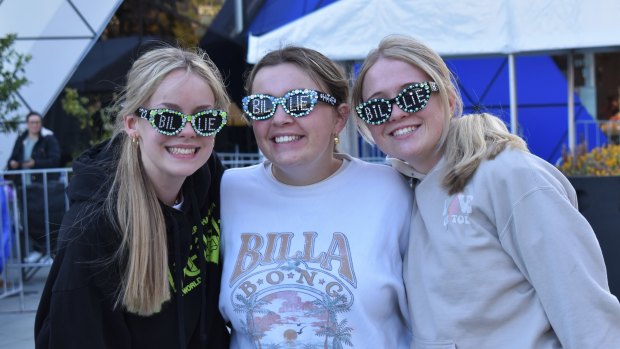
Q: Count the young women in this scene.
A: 3